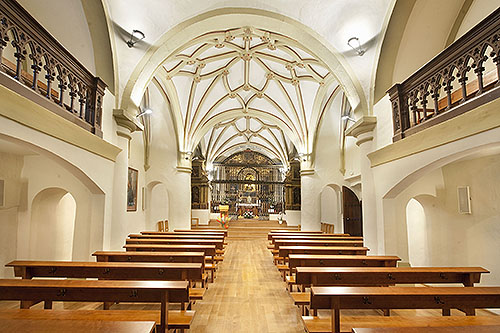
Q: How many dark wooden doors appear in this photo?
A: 1